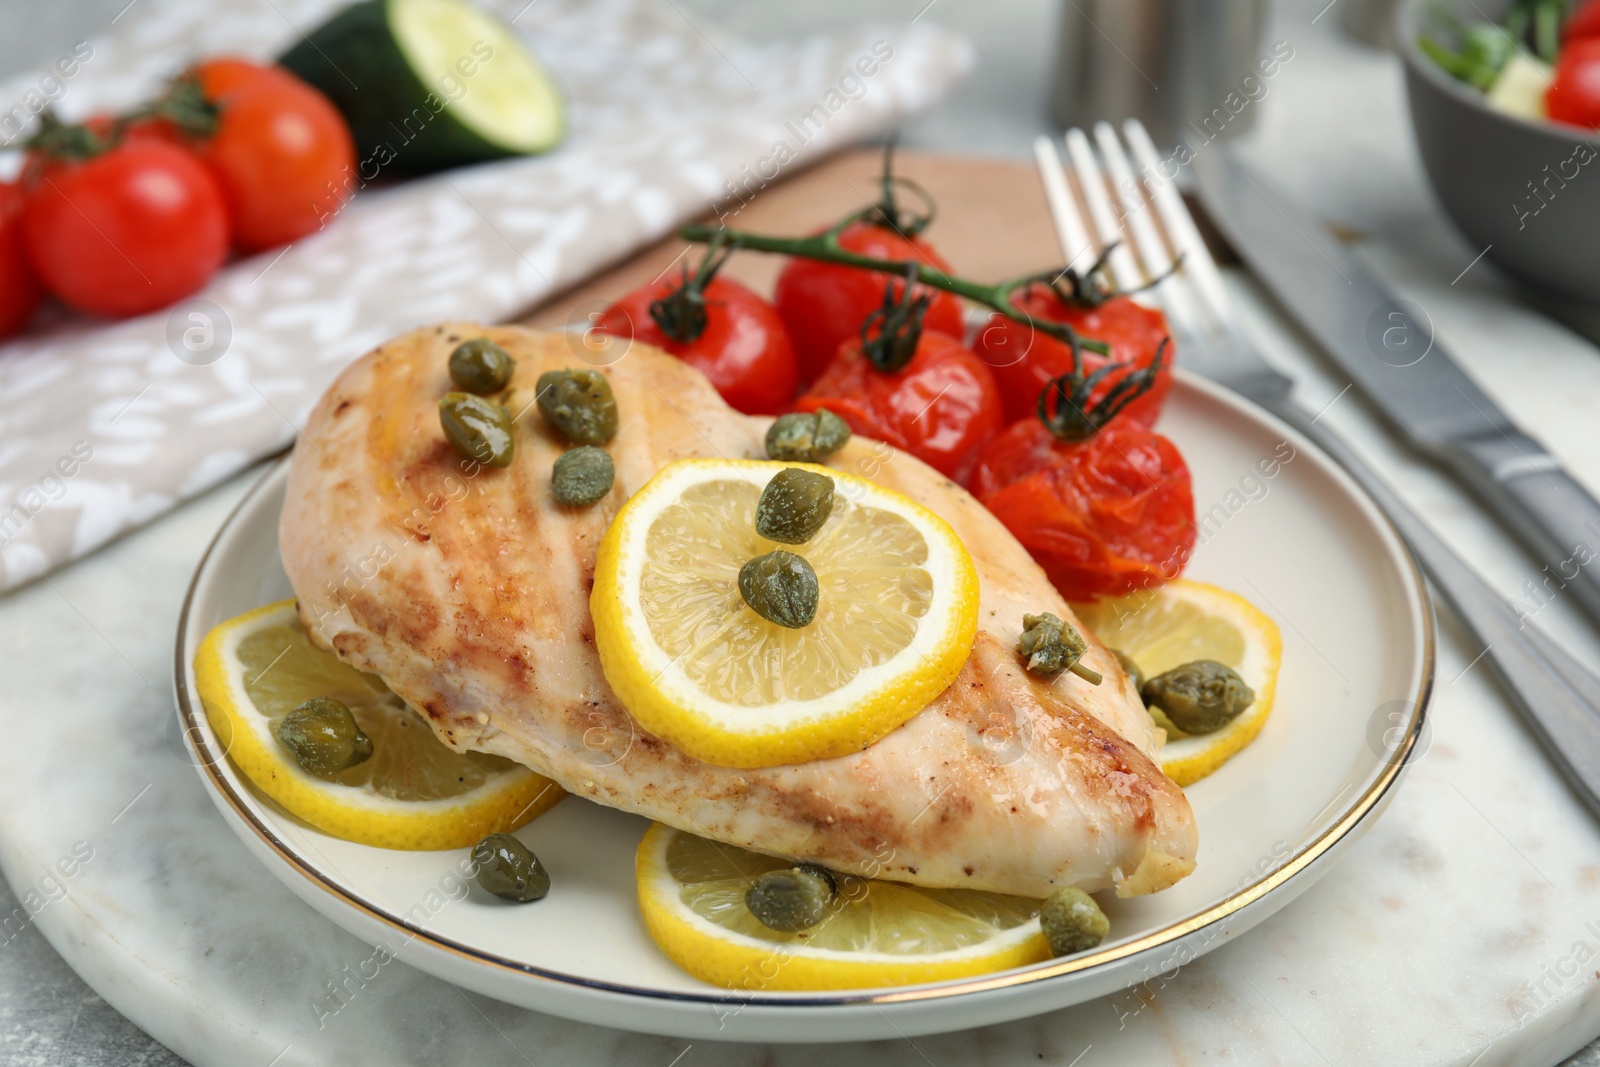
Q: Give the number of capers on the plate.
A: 14